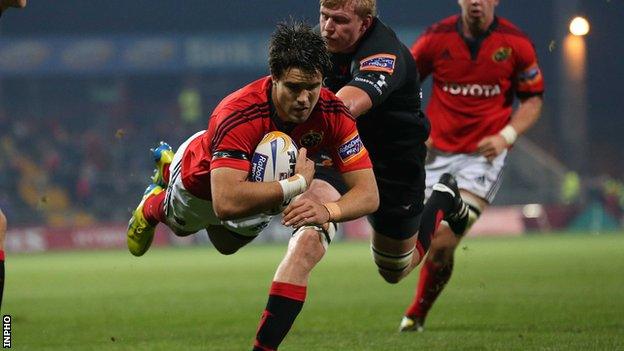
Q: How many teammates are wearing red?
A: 2